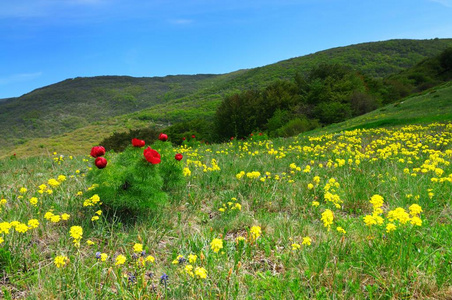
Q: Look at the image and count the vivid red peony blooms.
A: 6